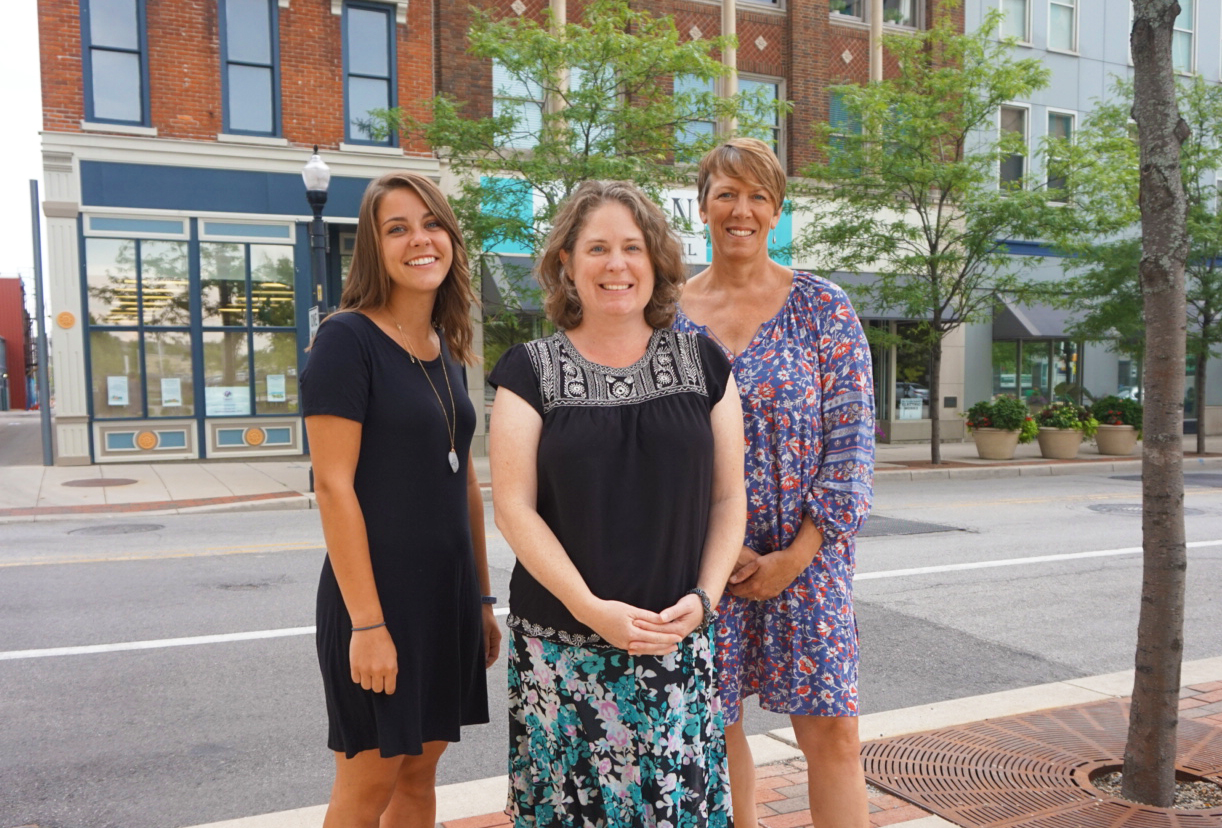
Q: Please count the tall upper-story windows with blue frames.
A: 3